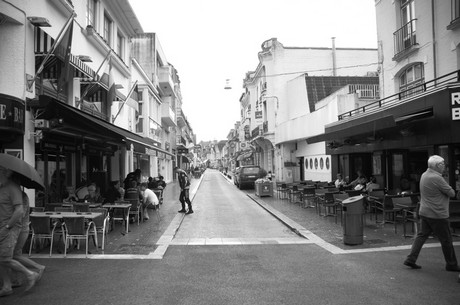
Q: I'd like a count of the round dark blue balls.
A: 0